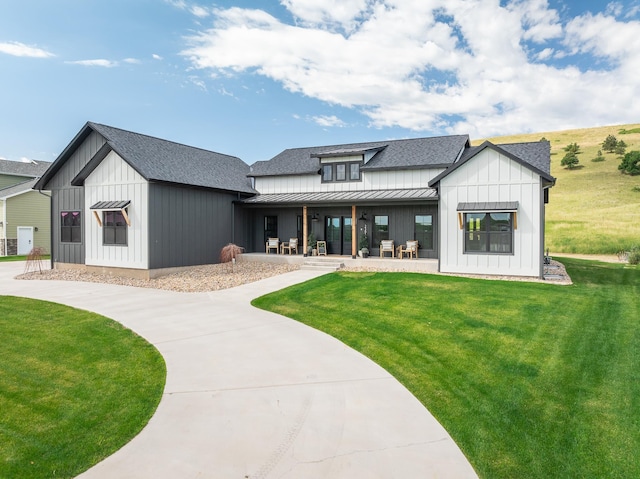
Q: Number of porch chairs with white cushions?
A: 4